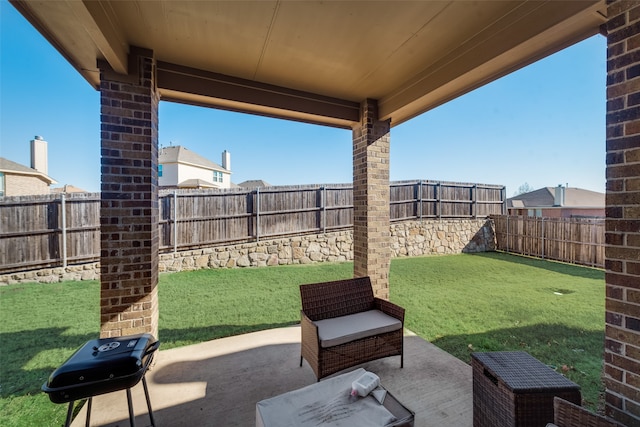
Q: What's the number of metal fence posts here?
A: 10